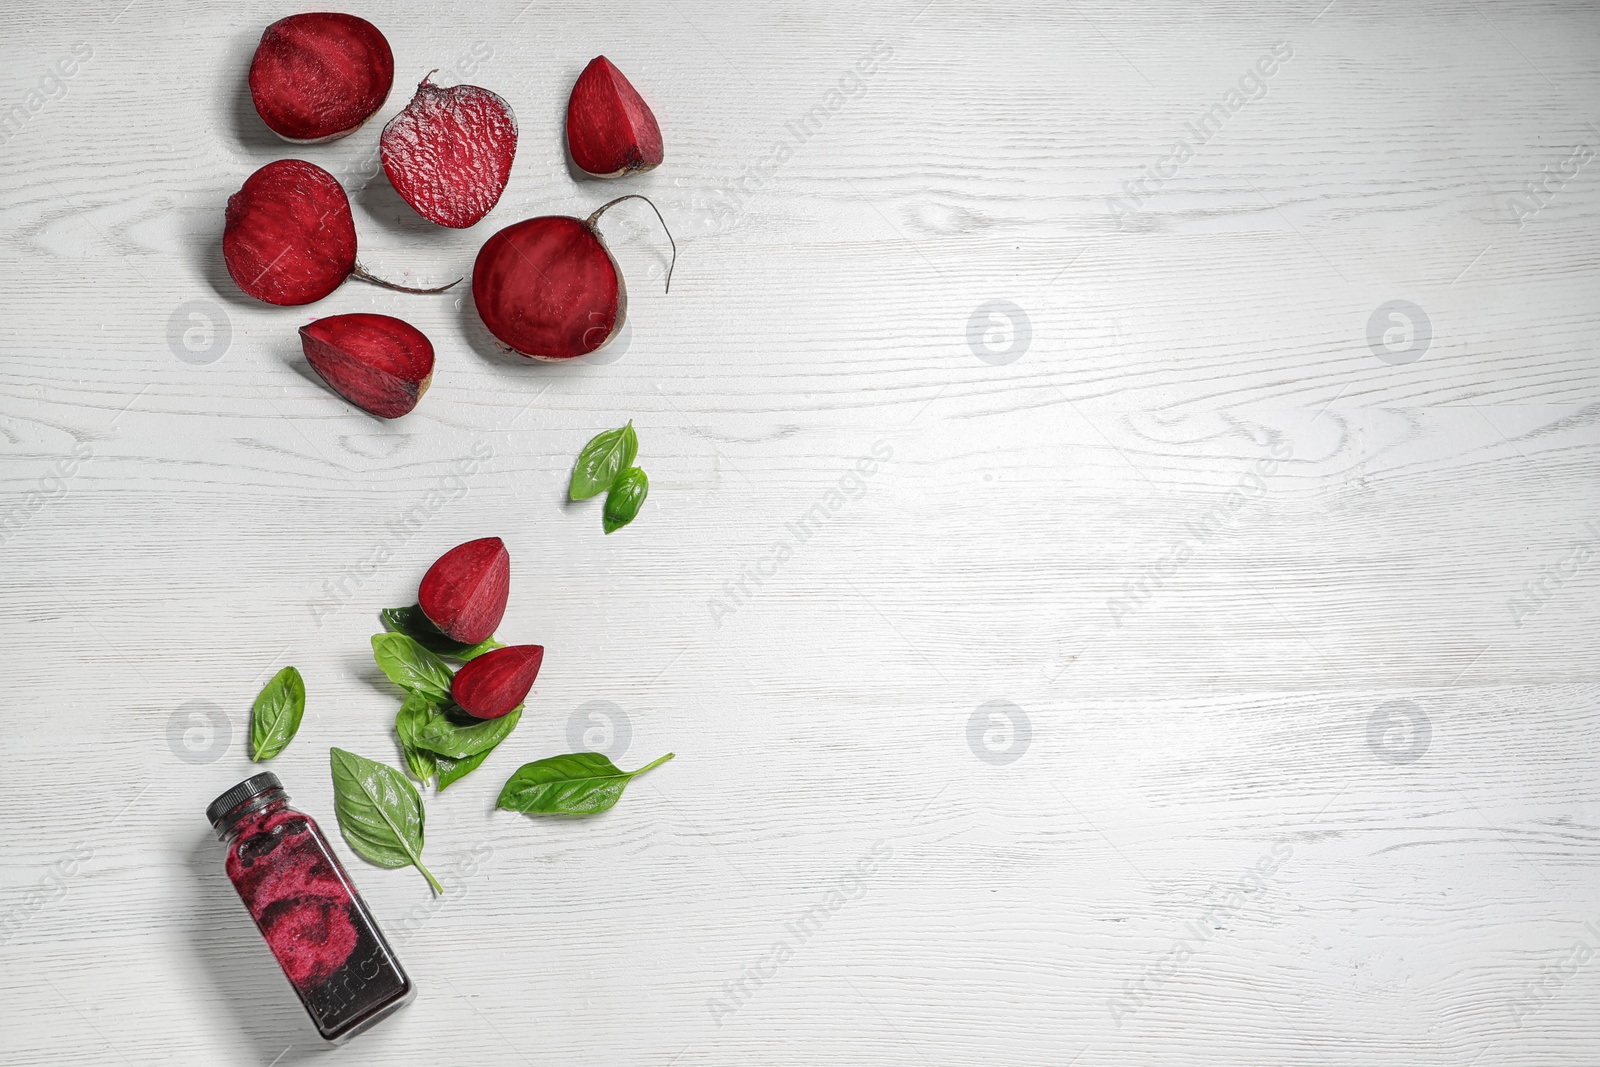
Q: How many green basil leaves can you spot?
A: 10